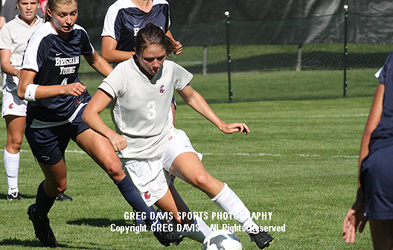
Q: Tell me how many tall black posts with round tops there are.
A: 2